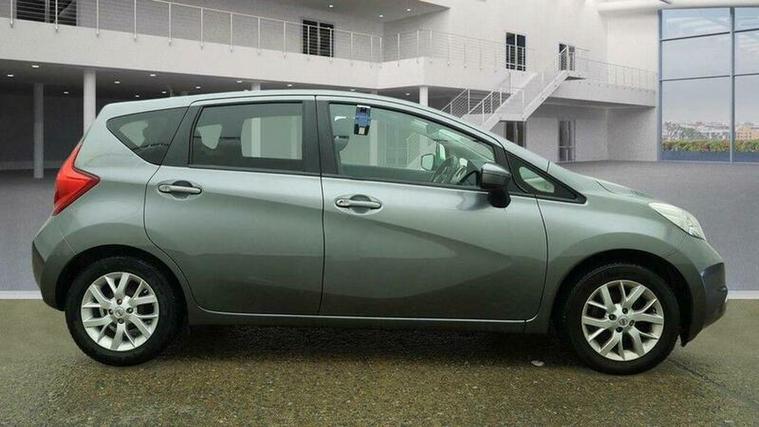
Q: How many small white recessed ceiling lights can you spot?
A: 15